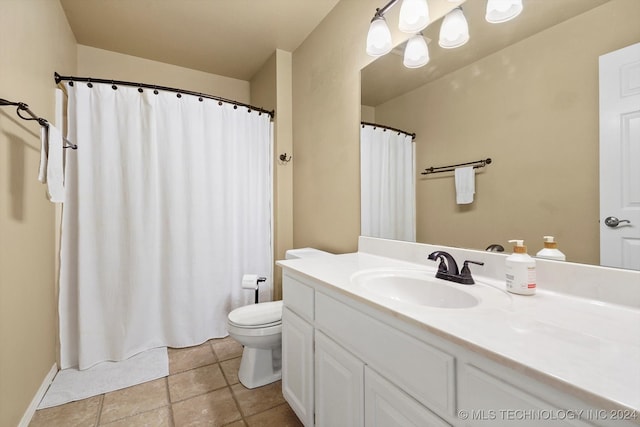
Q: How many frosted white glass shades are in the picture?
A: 5